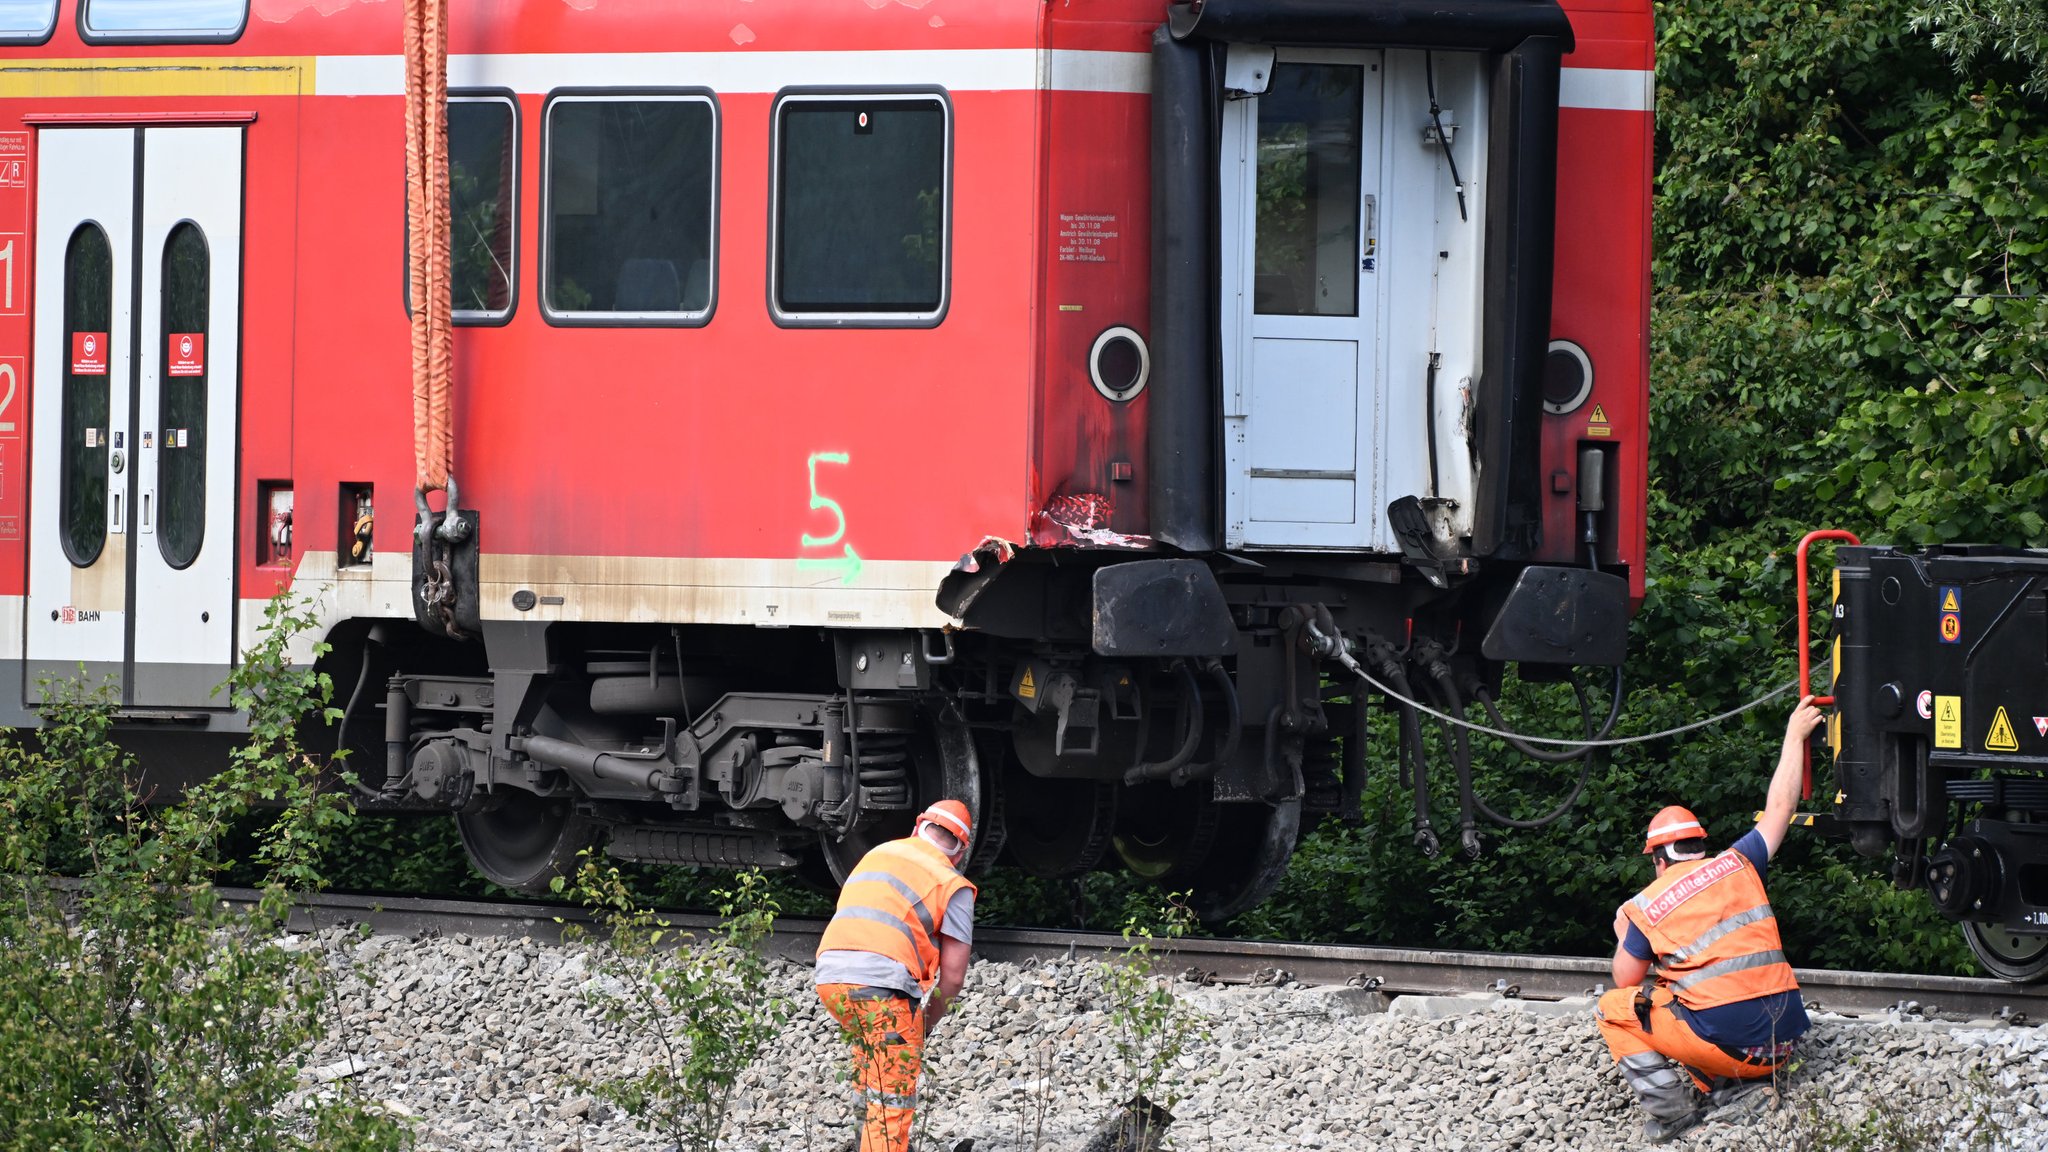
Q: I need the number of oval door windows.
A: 2